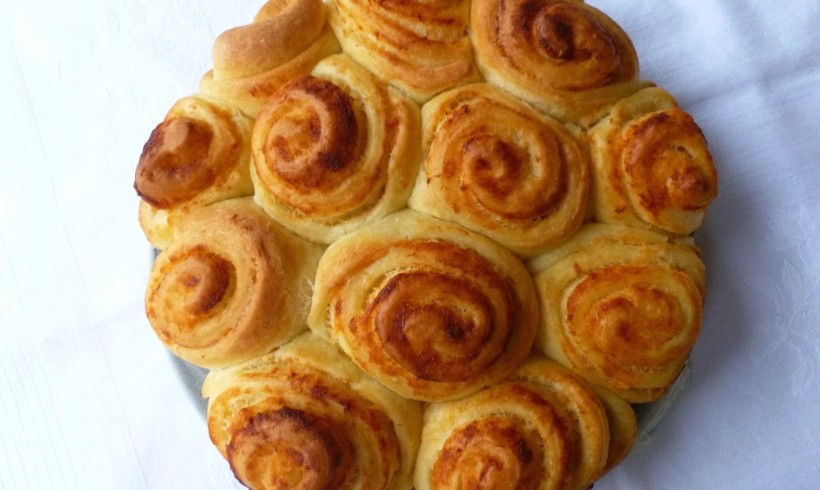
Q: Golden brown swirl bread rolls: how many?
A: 12